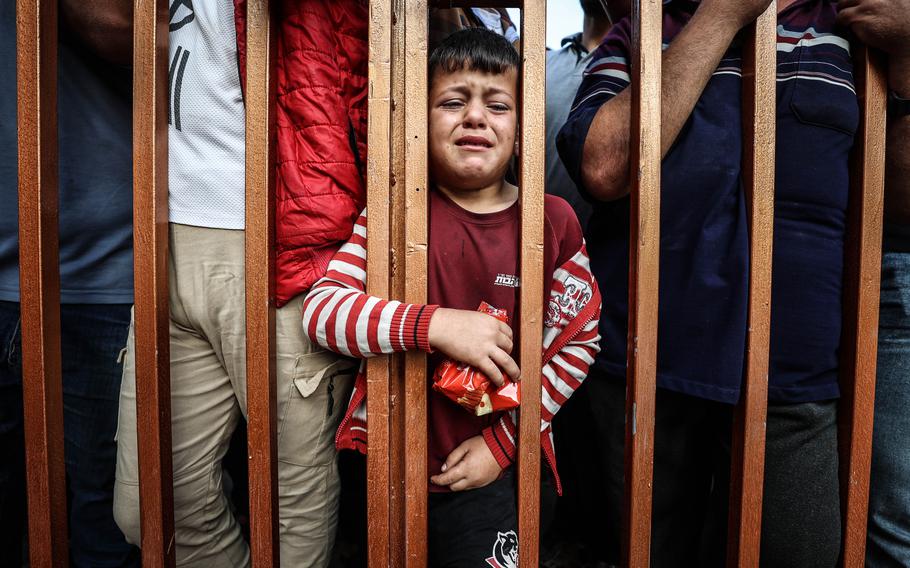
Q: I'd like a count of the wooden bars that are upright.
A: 9